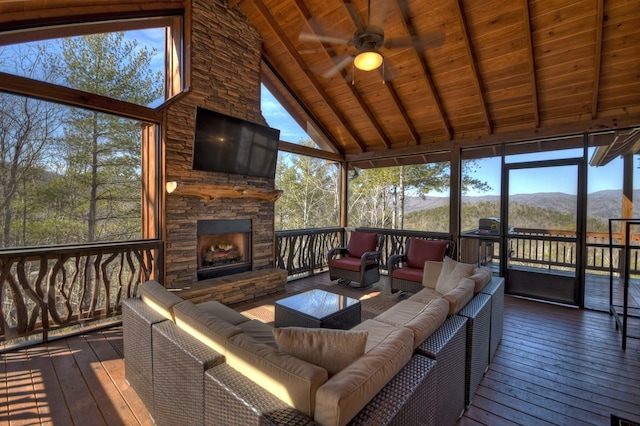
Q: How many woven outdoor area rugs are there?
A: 1